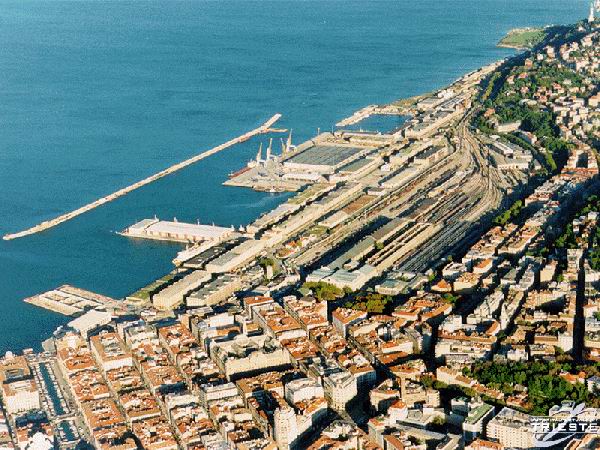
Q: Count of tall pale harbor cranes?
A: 4